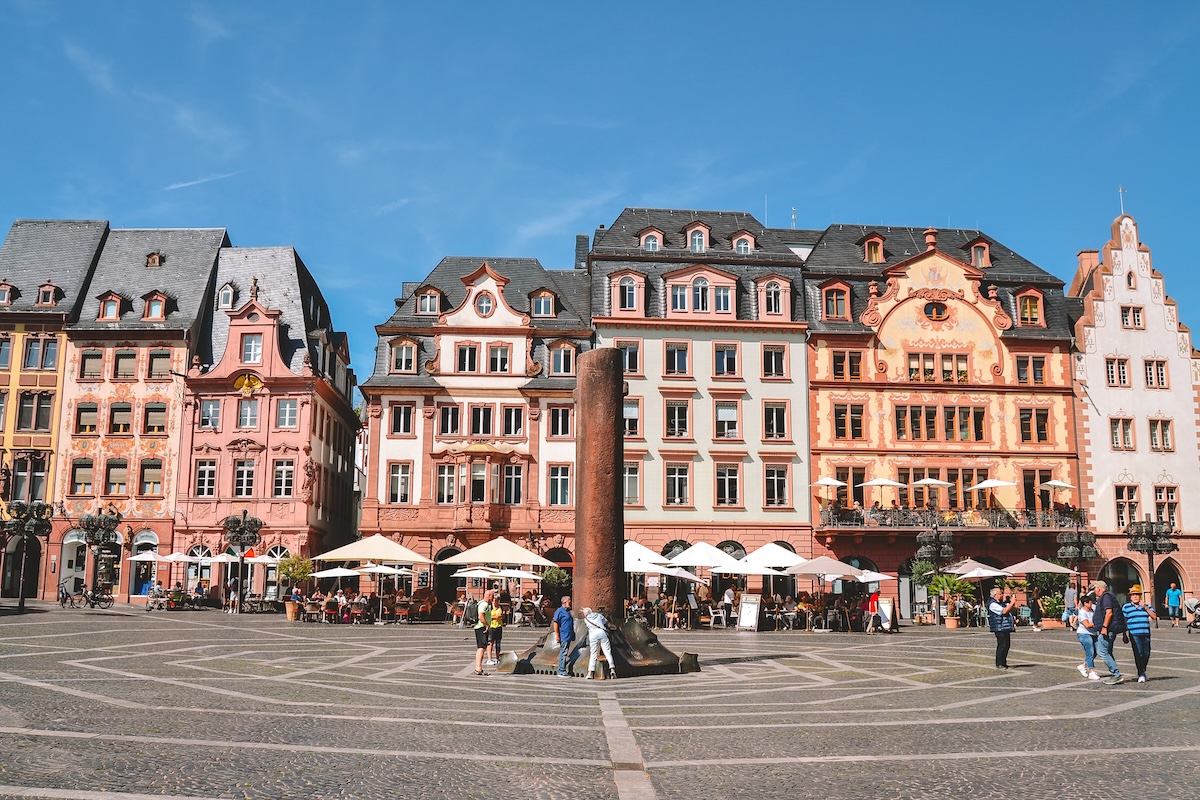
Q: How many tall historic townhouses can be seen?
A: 7